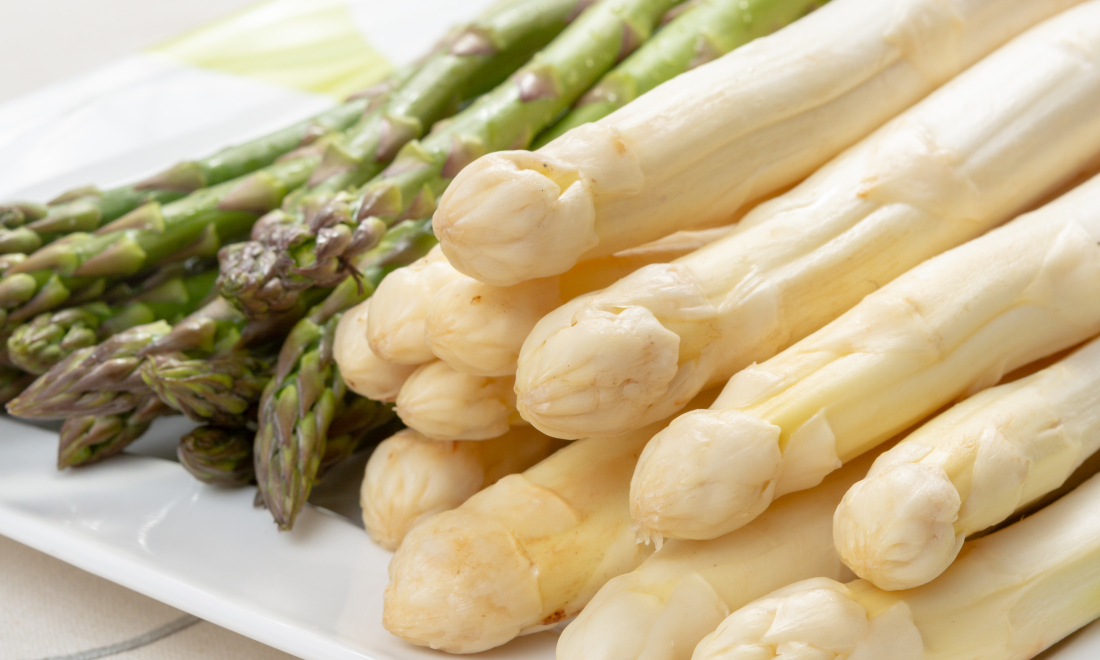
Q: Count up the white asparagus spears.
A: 12